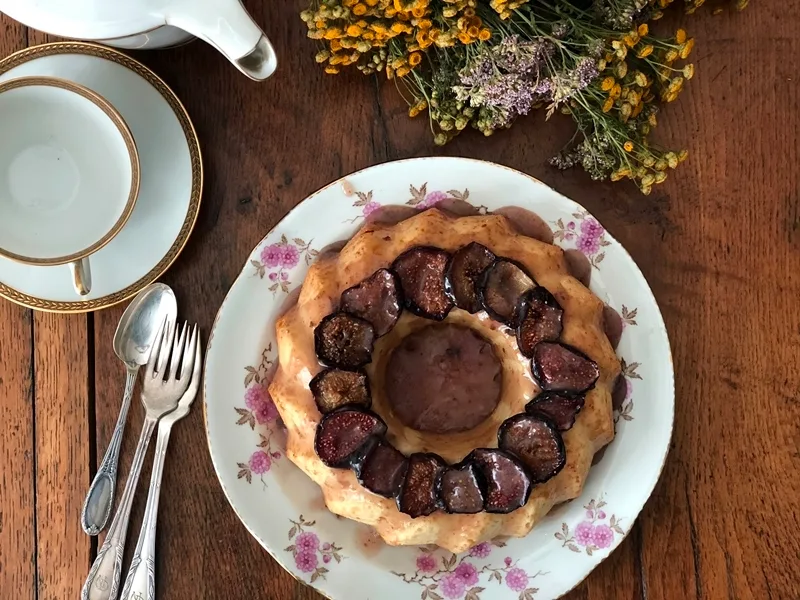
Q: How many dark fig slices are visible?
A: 15